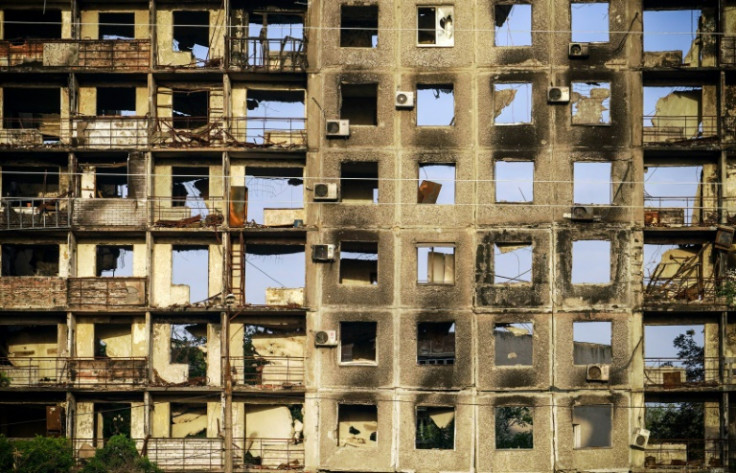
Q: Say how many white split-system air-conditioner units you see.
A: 10